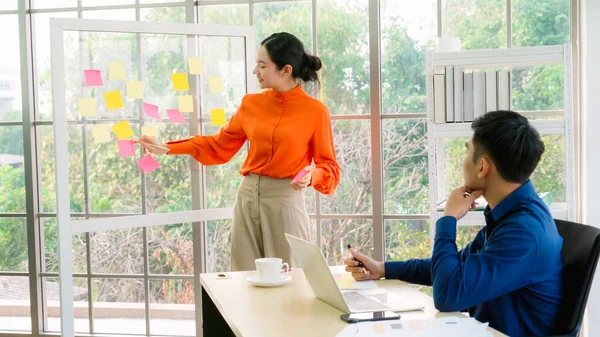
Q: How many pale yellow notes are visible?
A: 8